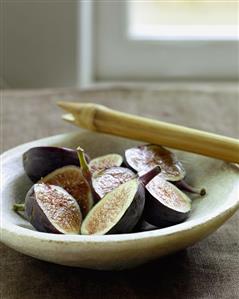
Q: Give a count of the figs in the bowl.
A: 8